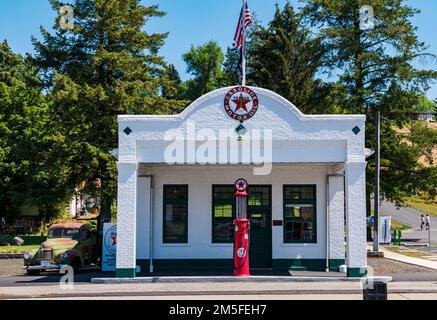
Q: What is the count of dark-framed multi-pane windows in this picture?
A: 3